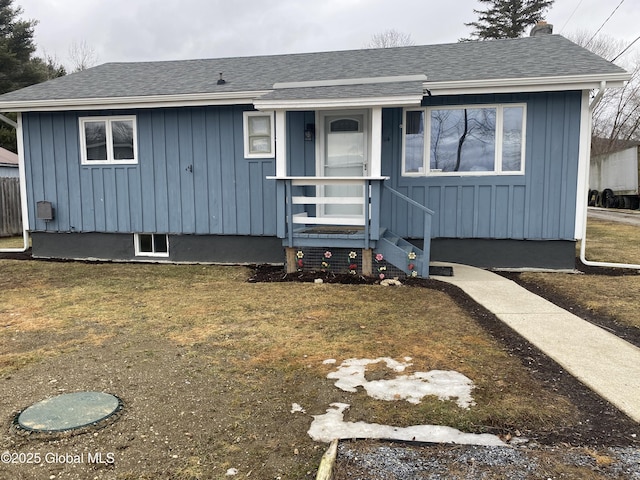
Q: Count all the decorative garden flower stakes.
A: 5